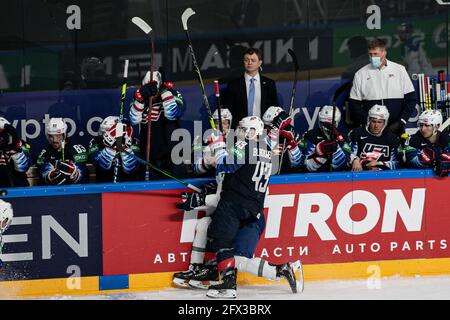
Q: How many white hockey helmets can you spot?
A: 11